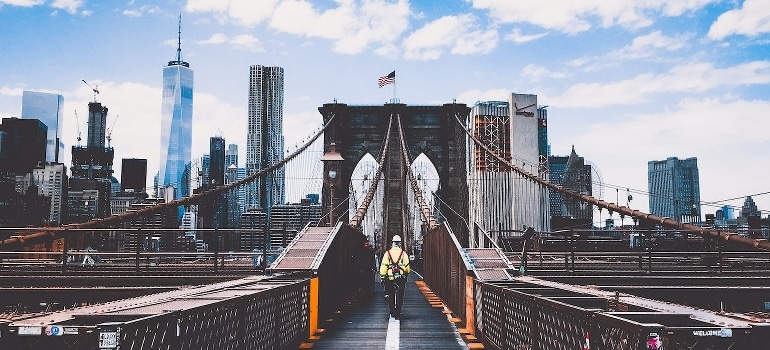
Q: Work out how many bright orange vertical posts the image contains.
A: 2